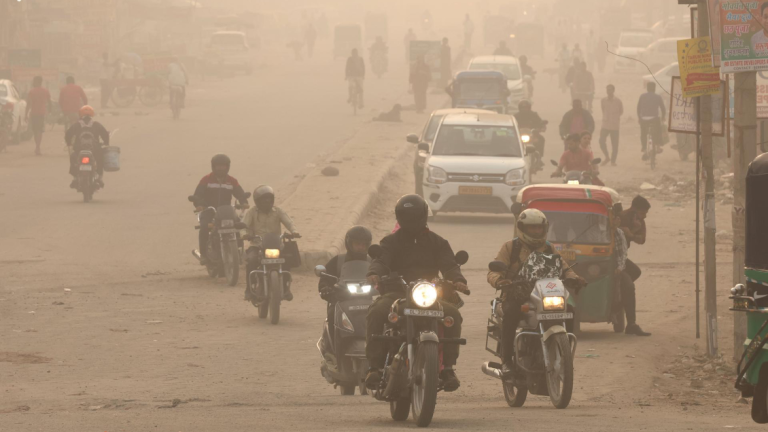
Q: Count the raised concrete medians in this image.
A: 1